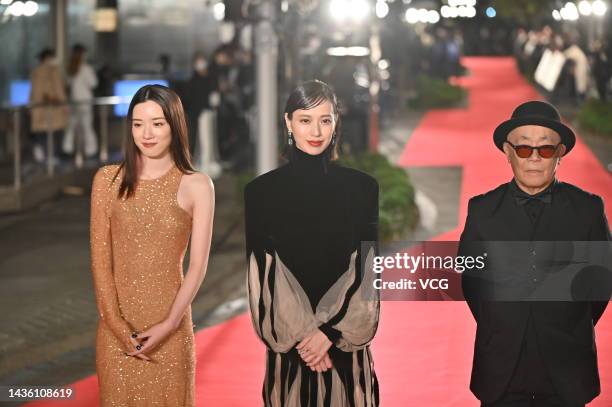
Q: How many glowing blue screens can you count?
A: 2